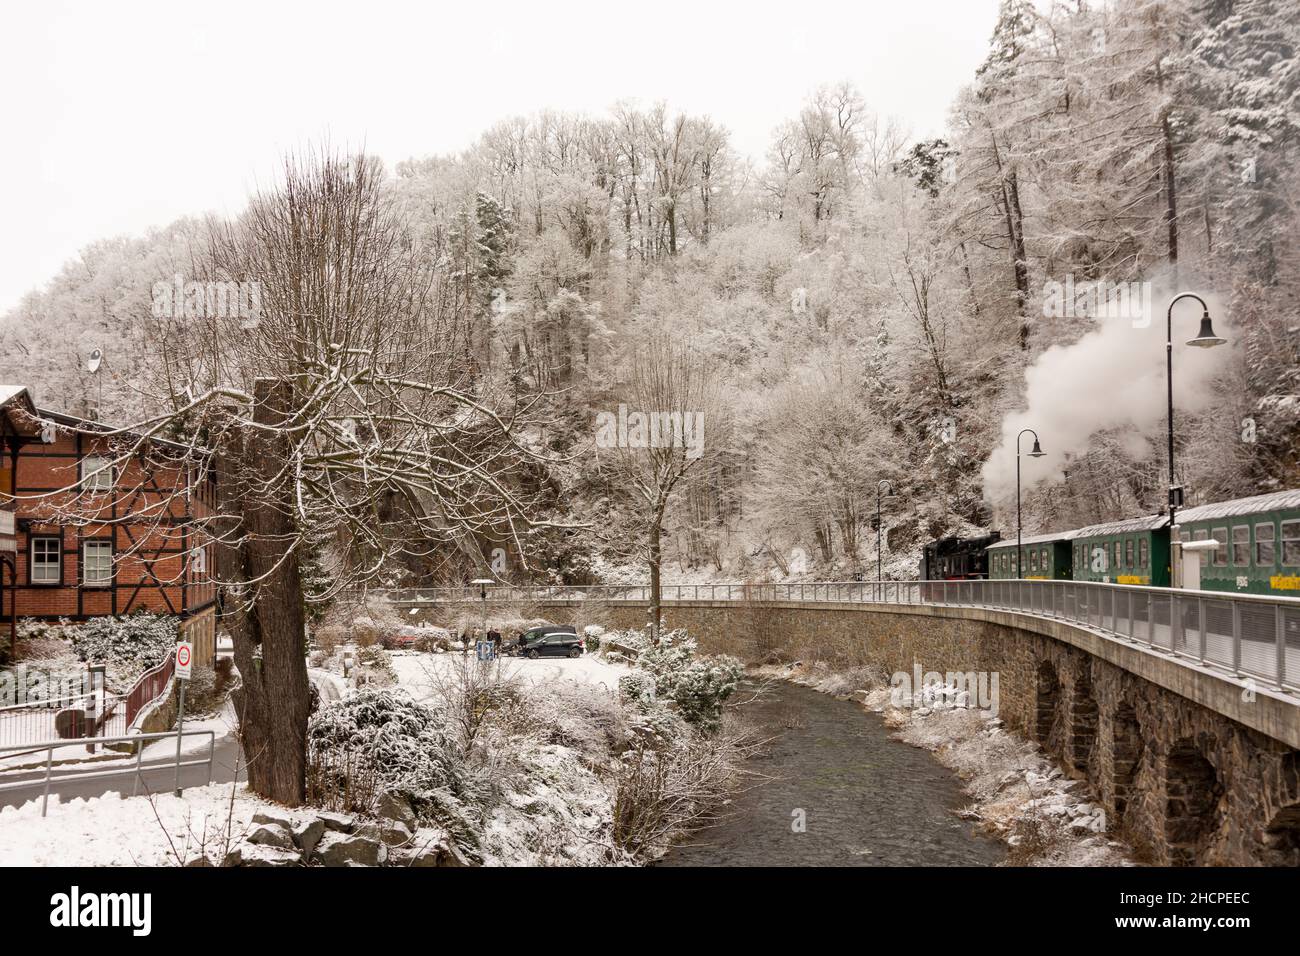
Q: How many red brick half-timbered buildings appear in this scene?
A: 1